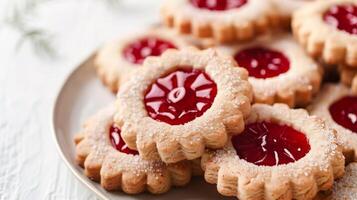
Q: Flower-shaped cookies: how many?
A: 8